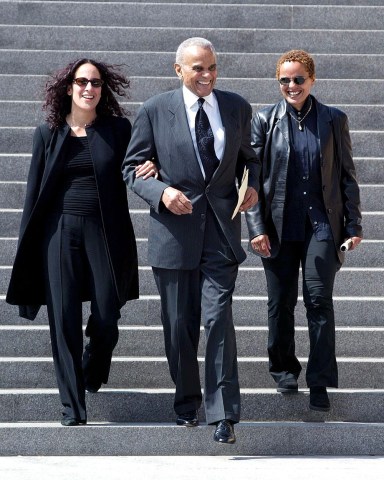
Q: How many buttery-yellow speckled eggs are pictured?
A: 0